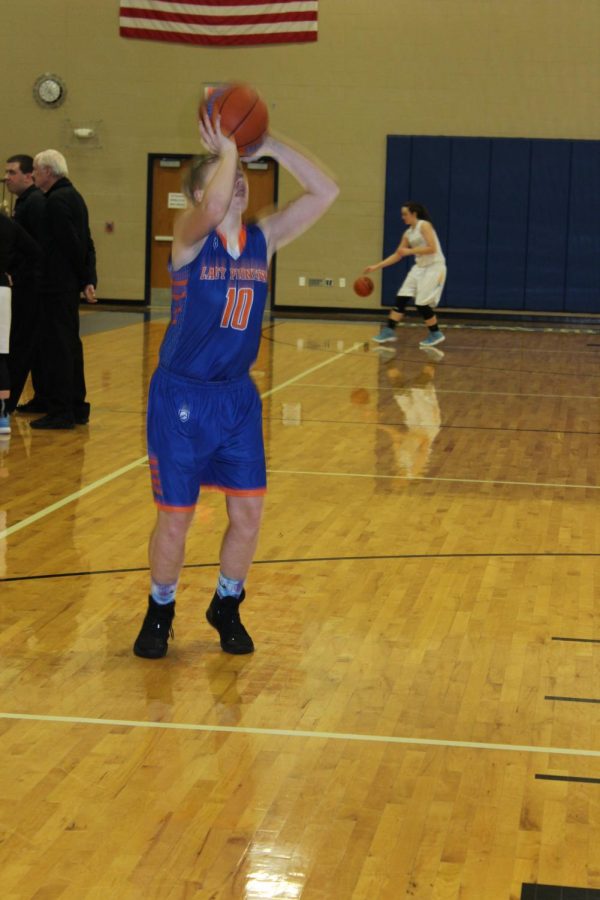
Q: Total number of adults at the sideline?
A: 2